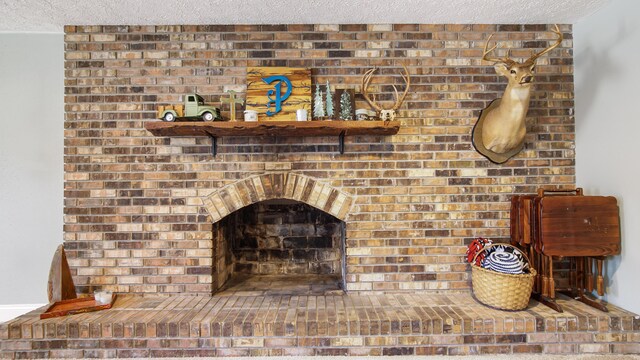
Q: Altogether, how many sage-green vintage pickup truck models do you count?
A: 1